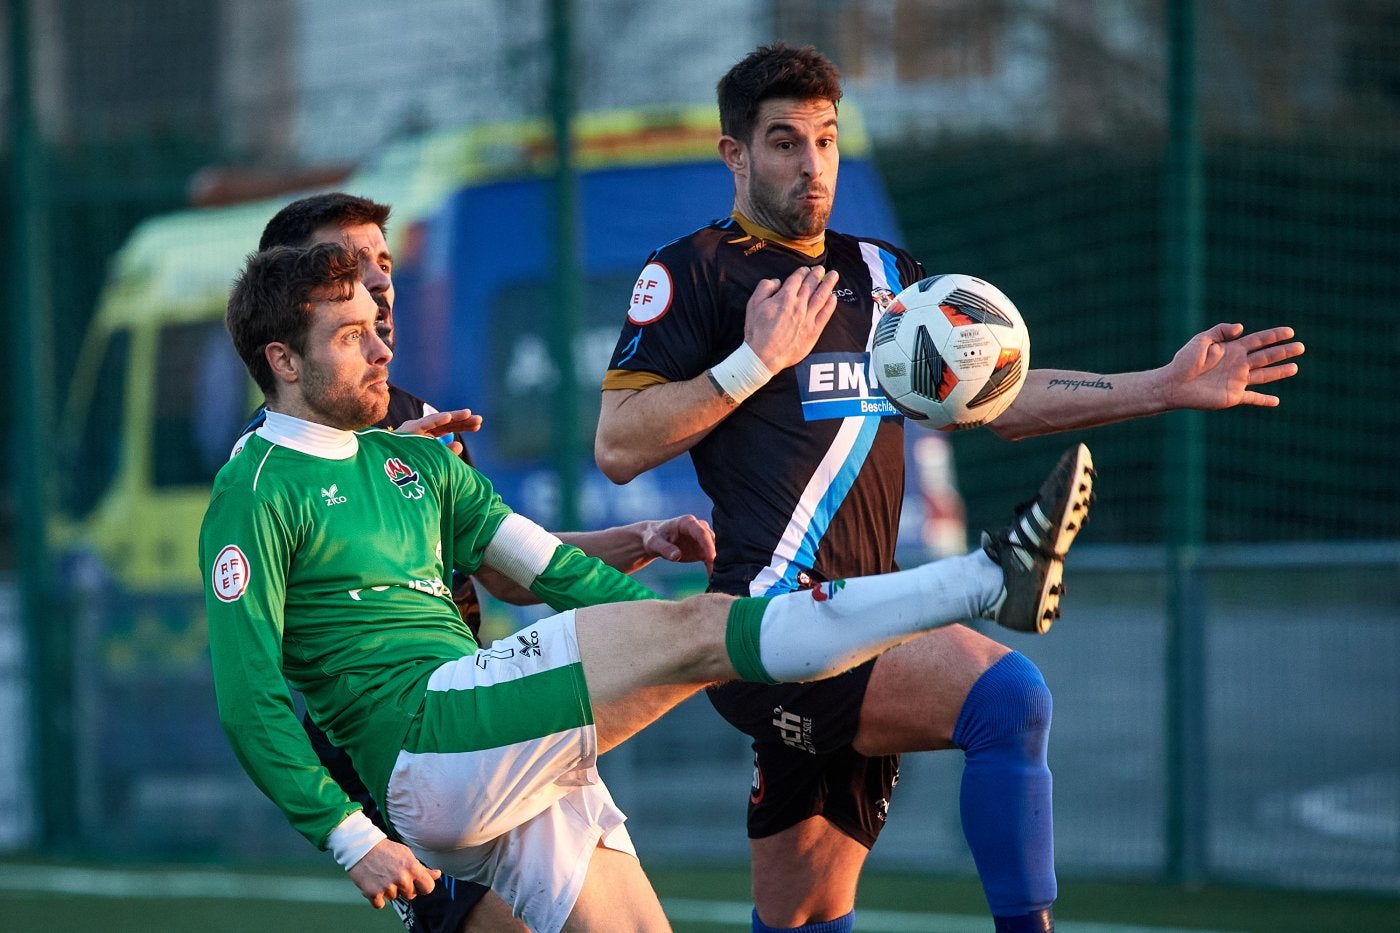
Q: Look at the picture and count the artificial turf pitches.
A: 1